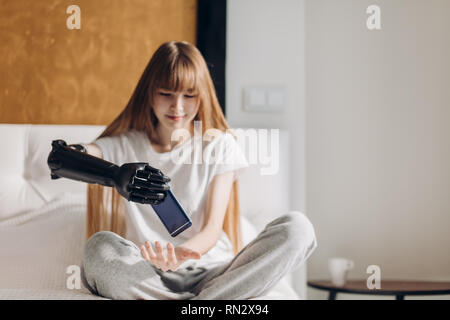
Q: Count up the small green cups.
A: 0